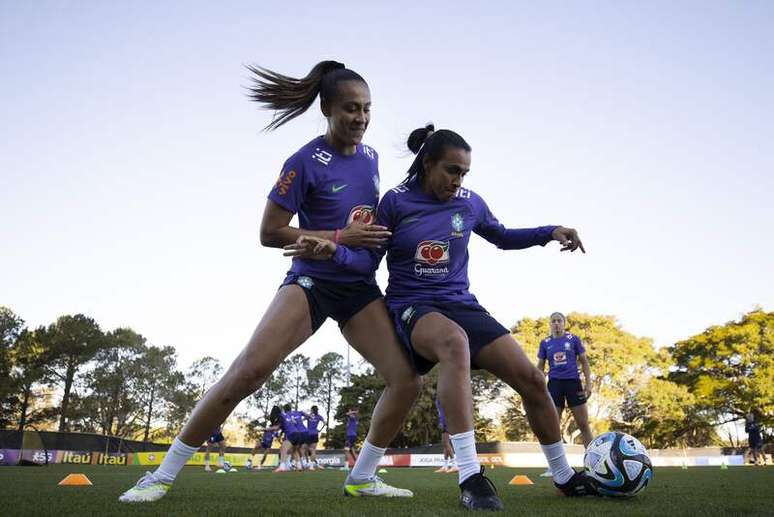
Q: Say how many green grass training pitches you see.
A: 1